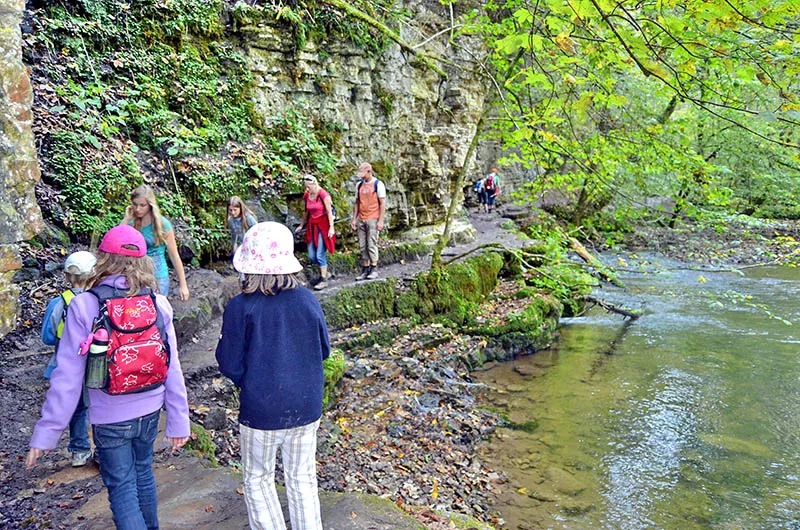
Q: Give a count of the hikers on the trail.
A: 9